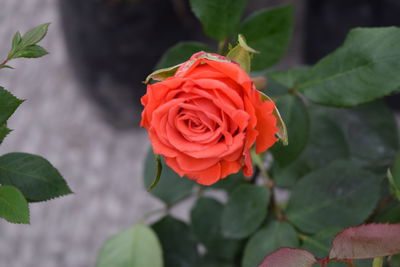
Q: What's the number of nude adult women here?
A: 0